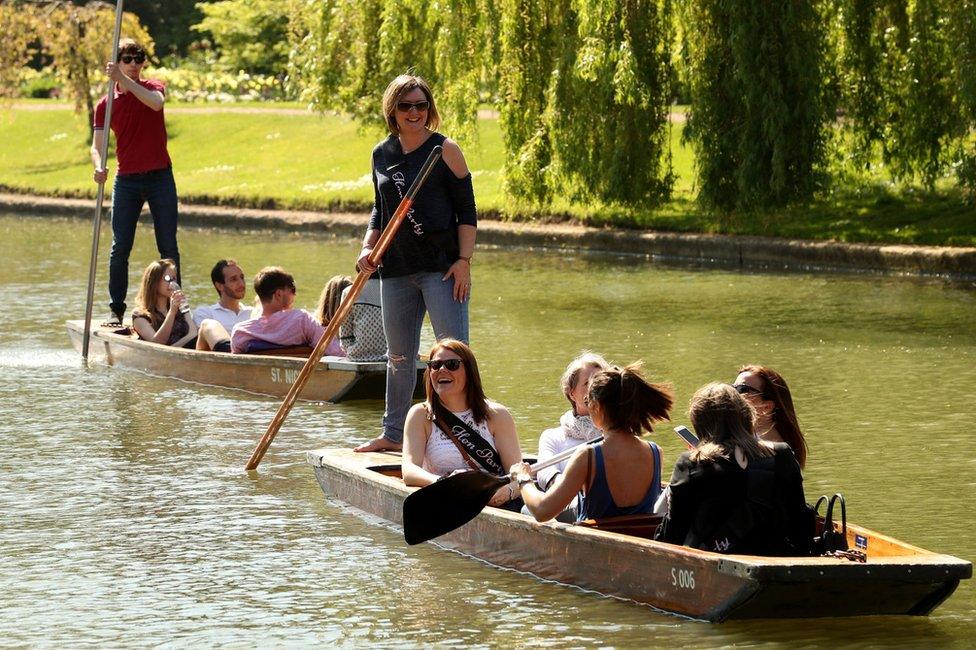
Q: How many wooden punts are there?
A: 2